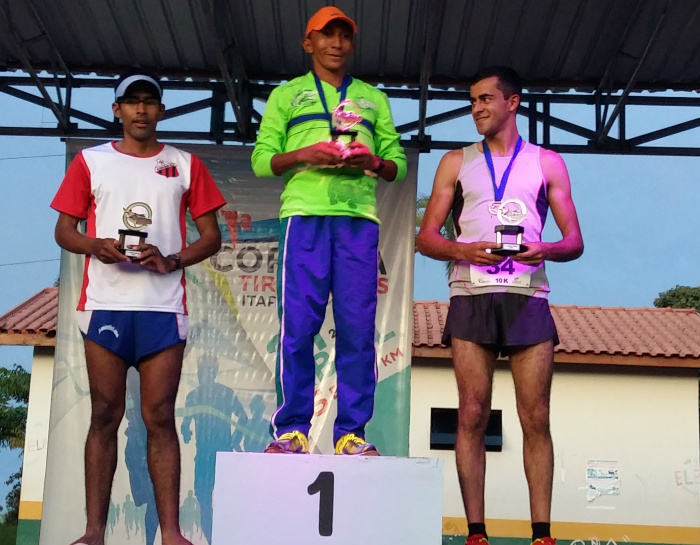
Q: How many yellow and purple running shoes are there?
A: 2